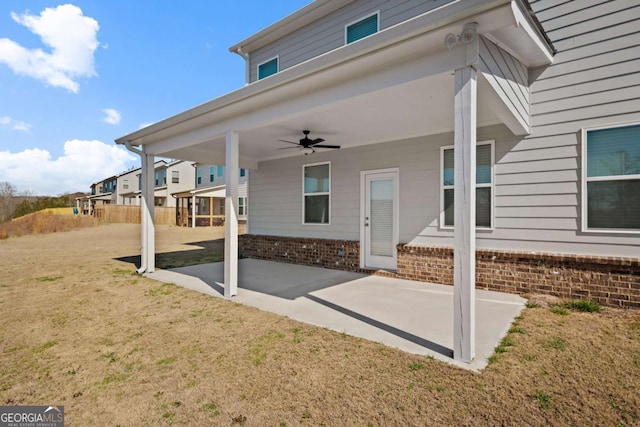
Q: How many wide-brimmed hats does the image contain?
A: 0